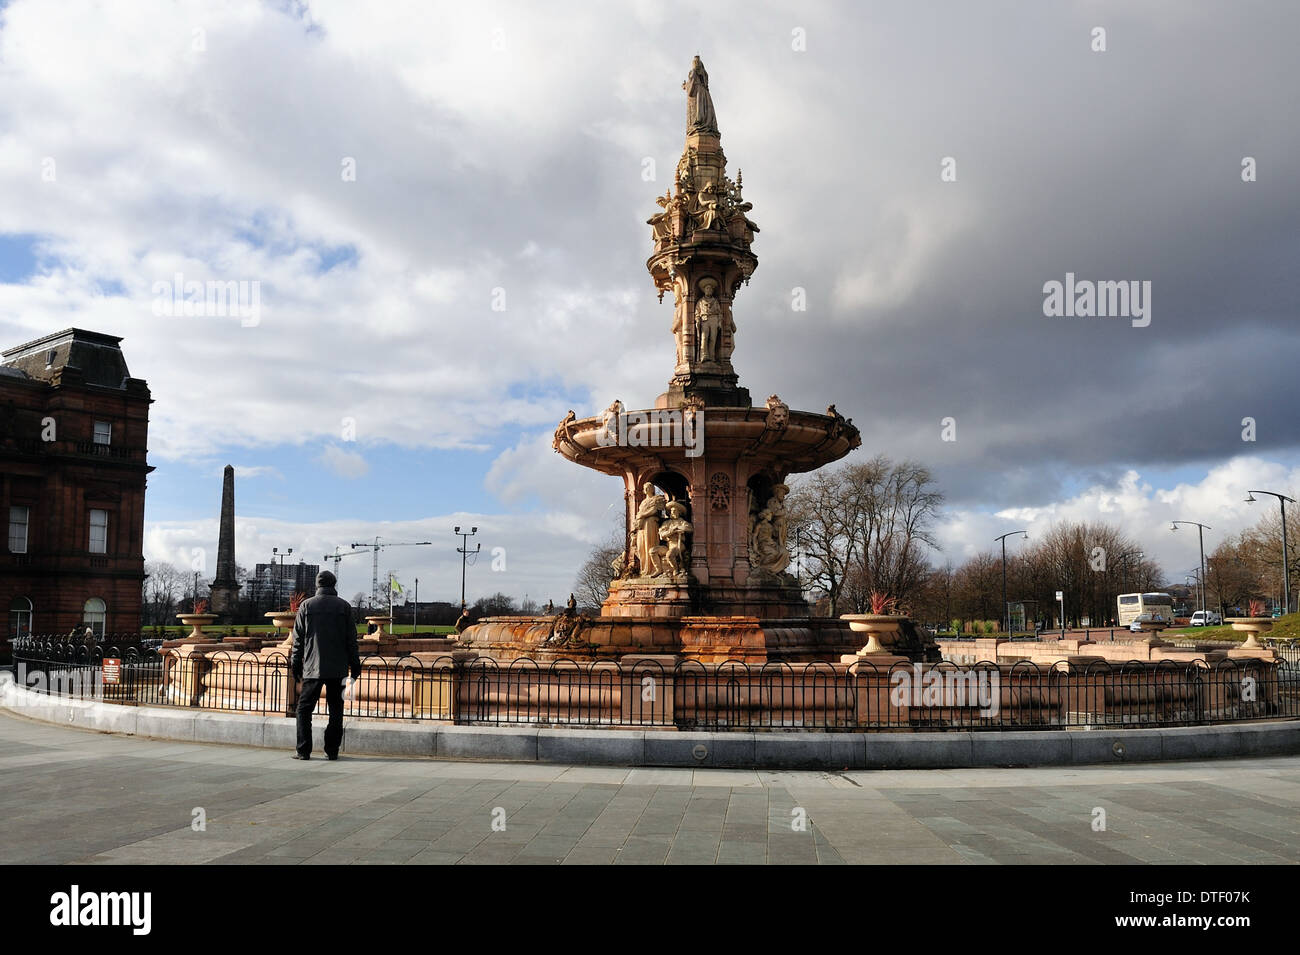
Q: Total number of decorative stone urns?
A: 6